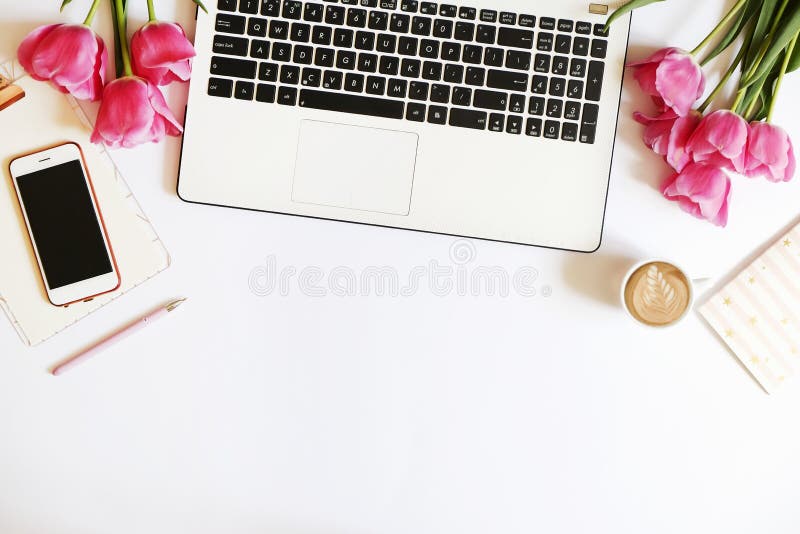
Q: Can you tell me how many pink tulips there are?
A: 8